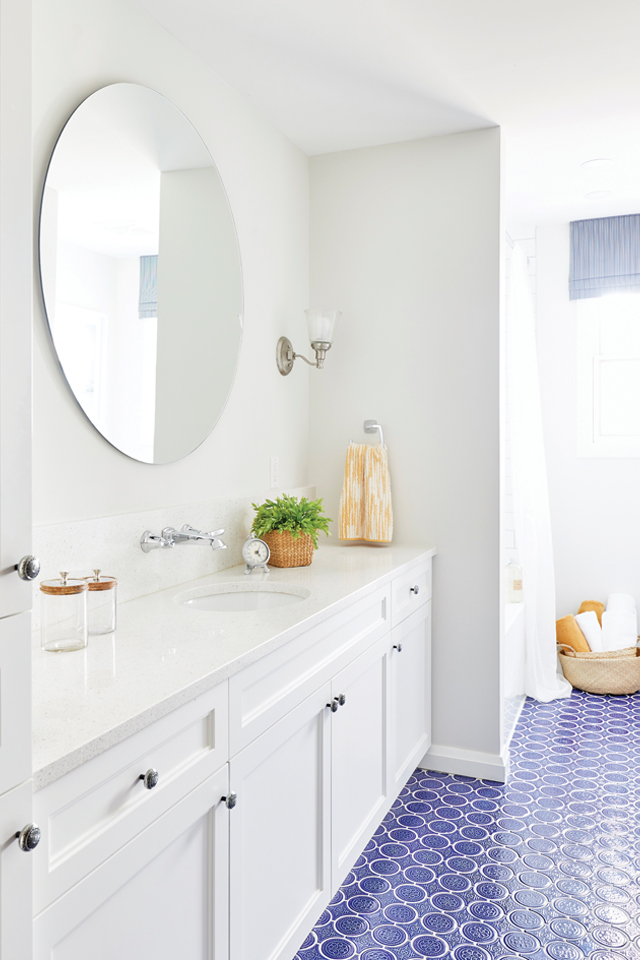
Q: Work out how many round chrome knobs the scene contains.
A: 8